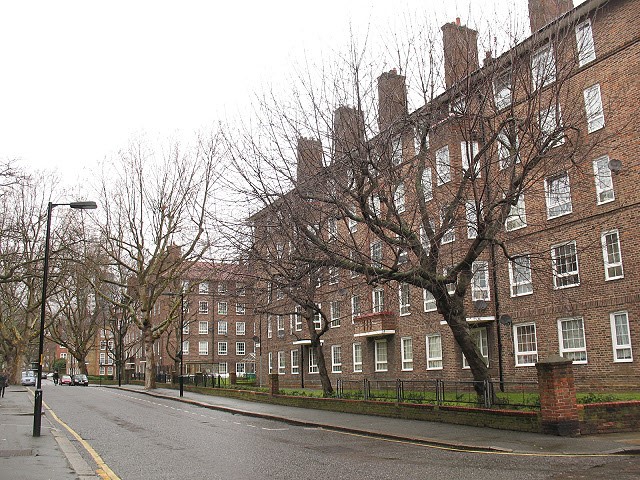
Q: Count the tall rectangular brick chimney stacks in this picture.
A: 5